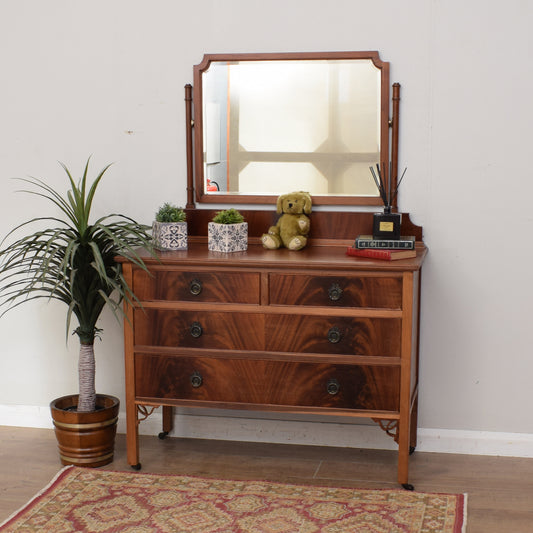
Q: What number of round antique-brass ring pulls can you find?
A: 6